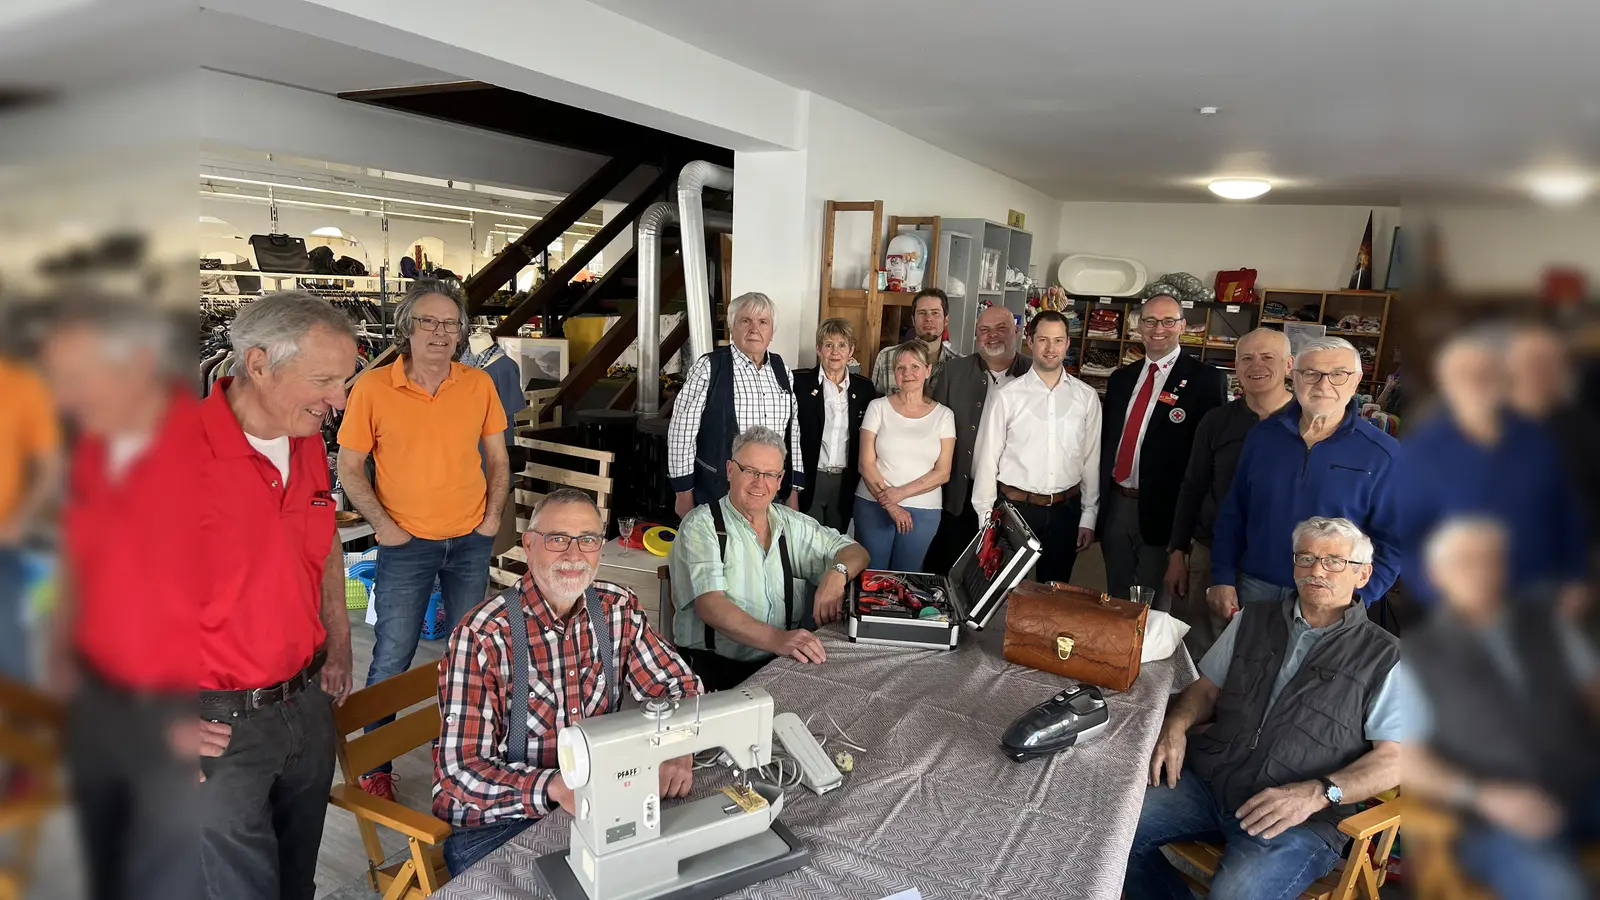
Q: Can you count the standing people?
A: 11